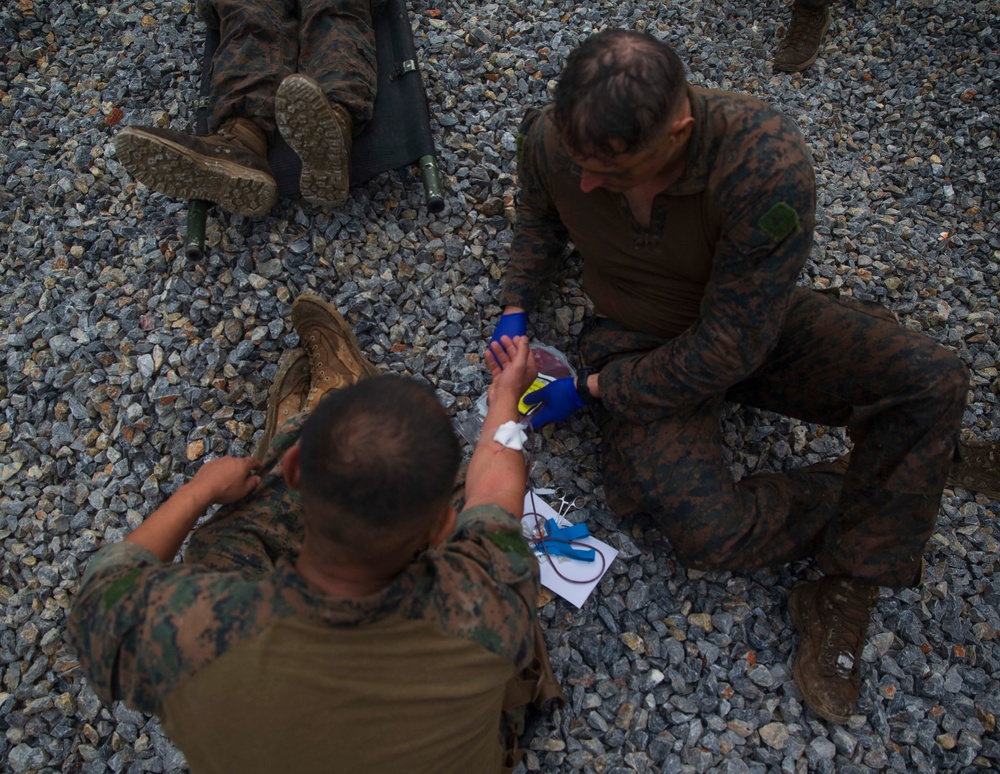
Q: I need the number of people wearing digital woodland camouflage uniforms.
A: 3